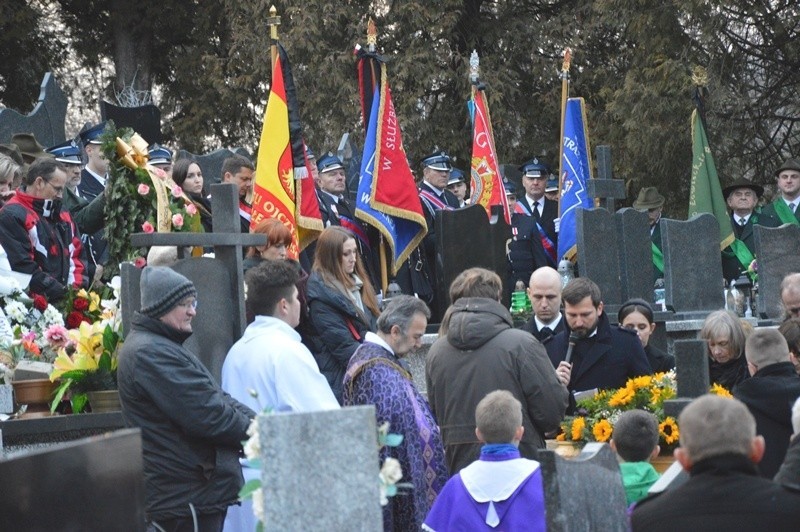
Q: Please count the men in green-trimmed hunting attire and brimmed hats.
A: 3